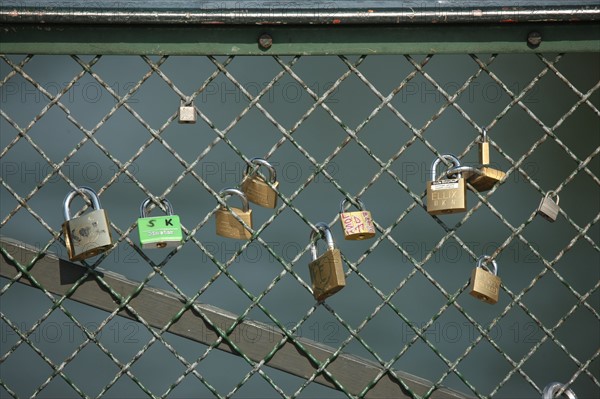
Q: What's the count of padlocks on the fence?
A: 13